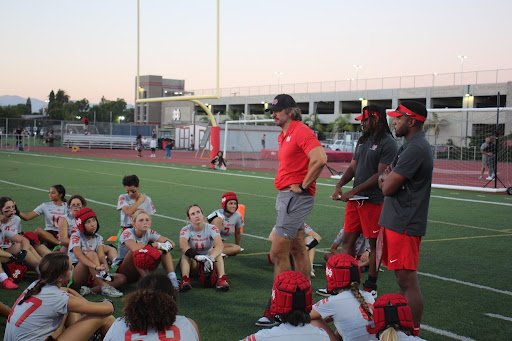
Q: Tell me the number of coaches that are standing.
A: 3